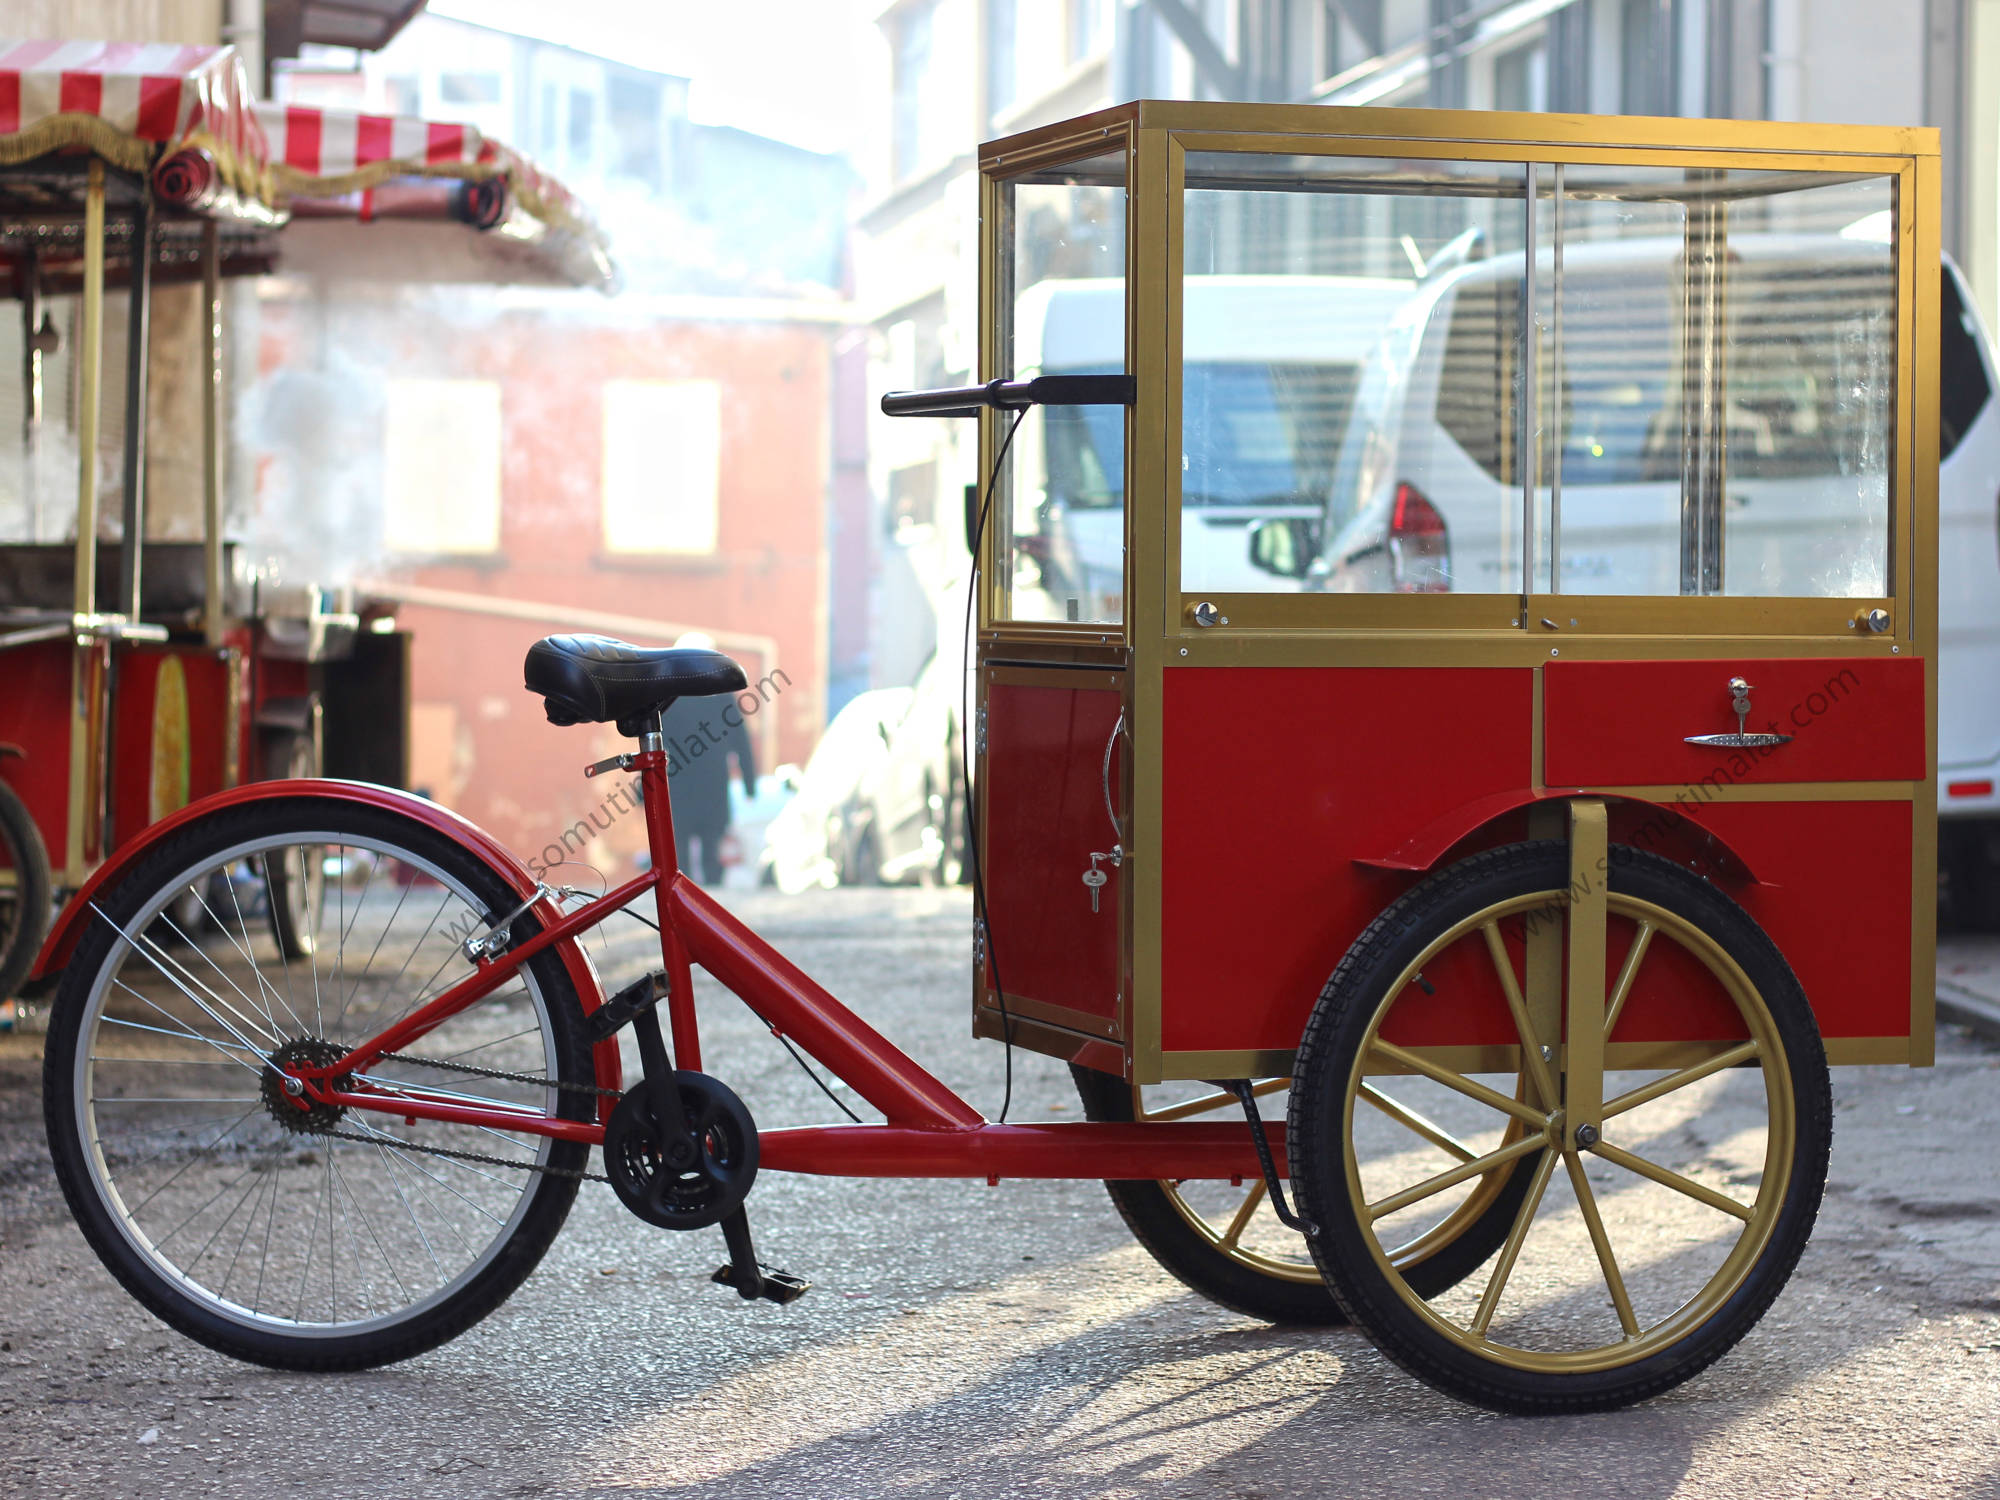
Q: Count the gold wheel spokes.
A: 11